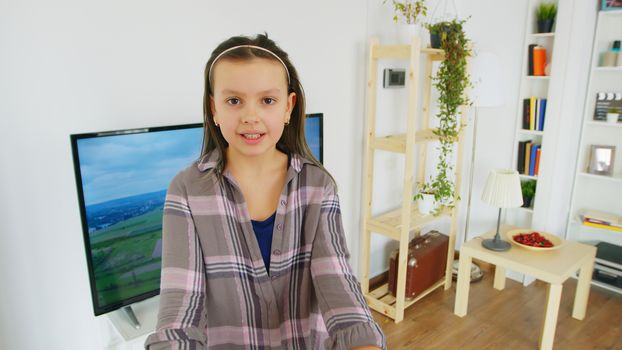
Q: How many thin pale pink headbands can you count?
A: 1